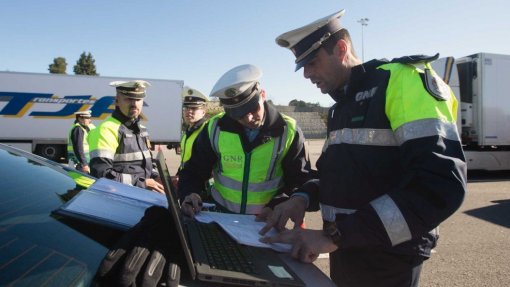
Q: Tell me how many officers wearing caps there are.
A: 5